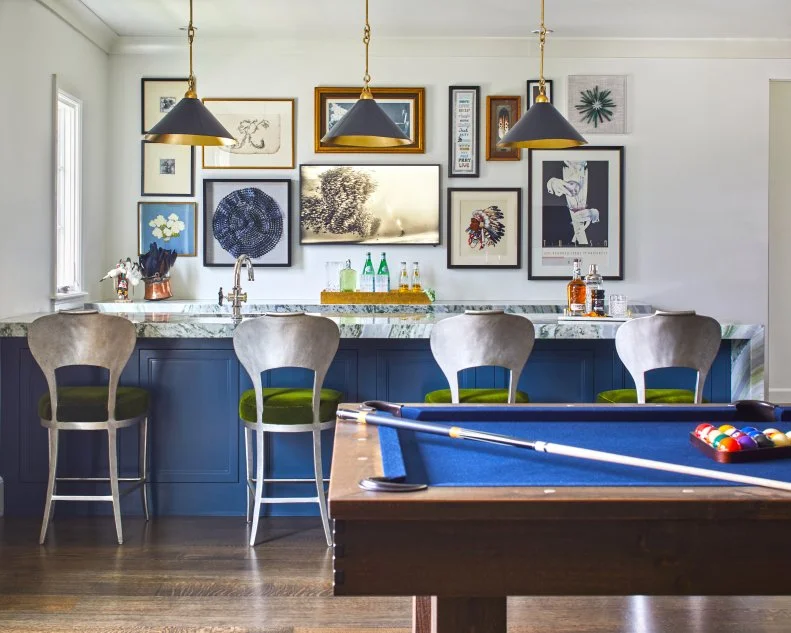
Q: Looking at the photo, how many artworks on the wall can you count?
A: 13